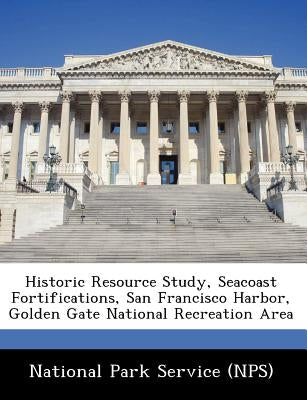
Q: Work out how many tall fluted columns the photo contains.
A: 11